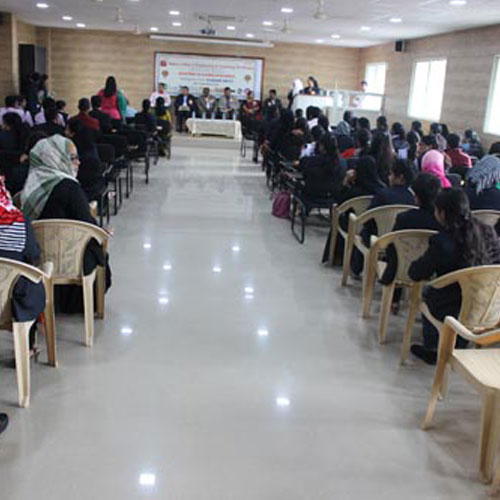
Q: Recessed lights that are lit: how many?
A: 15